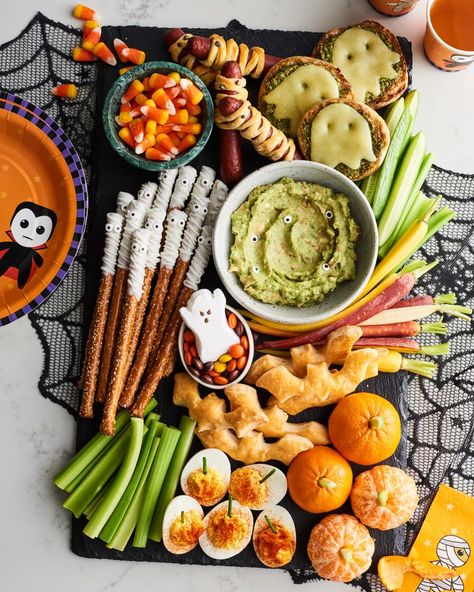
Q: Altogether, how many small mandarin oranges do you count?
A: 4